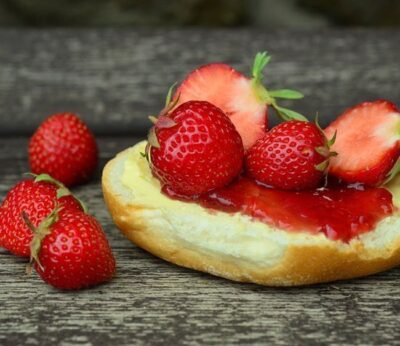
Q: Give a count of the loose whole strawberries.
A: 3